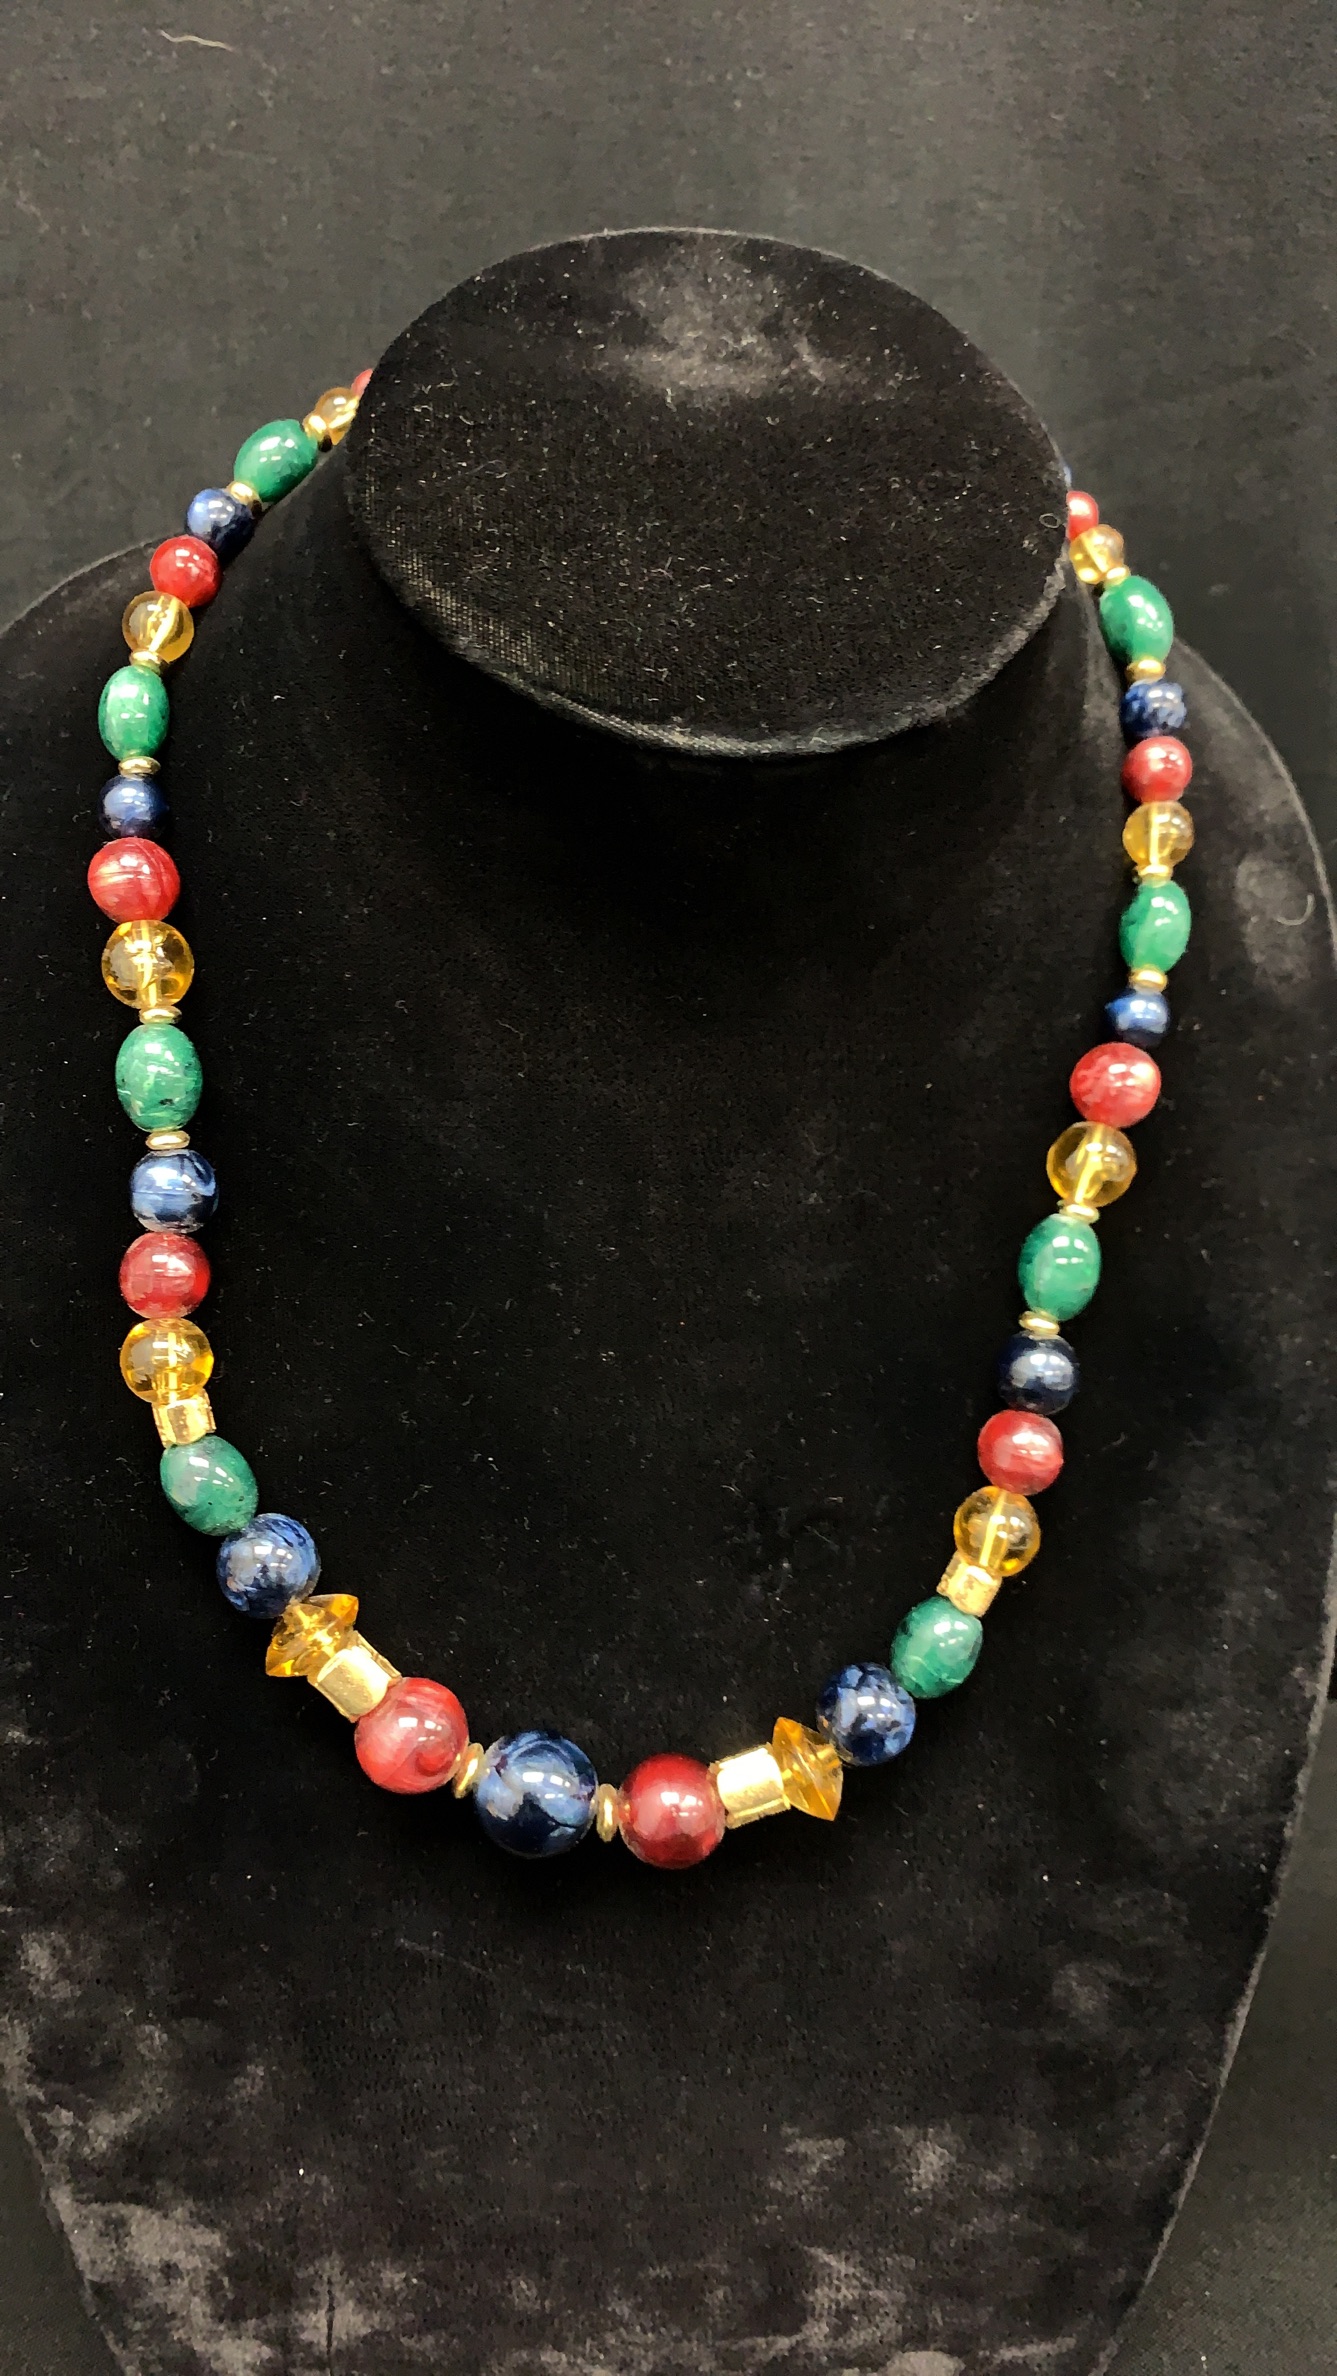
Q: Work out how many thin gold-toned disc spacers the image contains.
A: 14